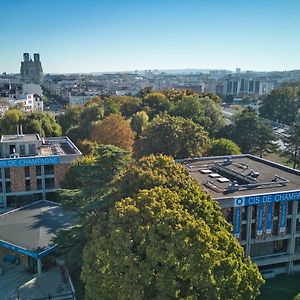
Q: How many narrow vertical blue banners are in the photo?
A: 4